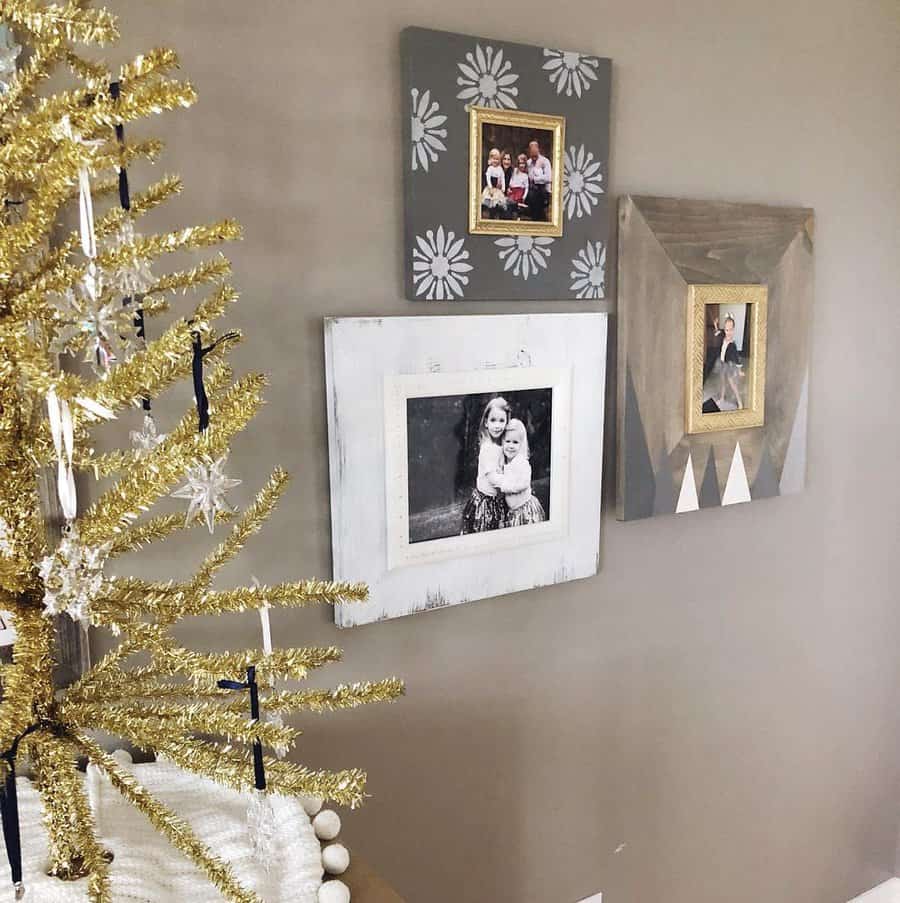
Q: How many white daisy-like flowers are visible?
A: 7